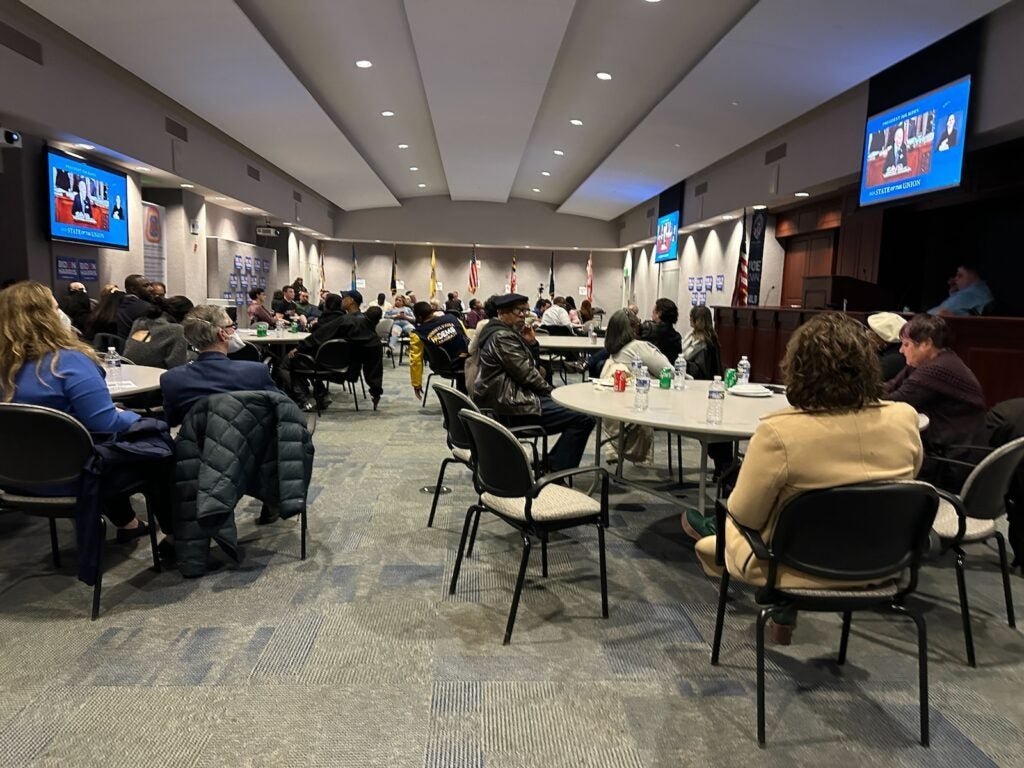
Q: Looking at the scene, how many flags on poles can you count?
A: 9